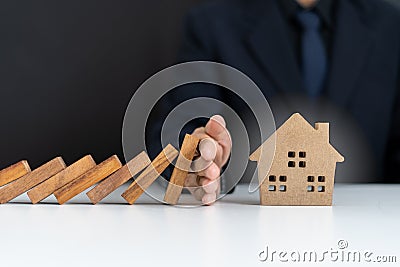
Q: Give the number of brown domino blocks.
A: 7